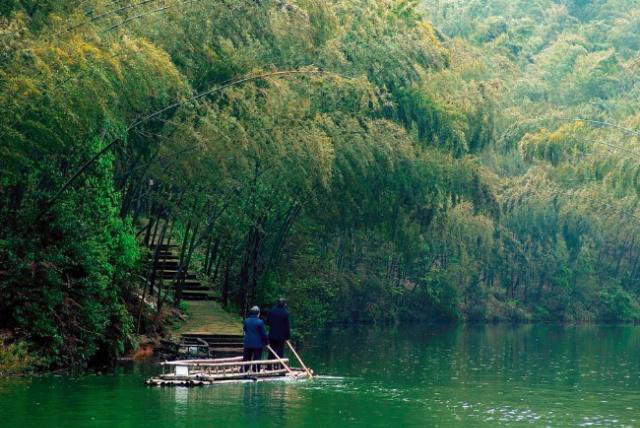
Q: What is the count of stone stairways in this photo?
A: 1